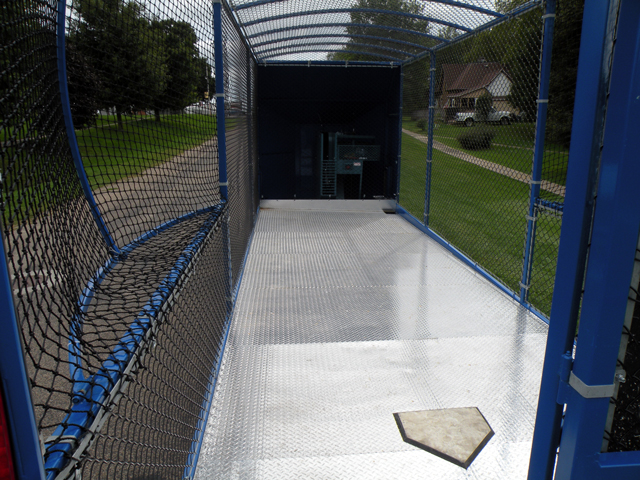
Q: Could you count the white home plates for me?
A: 1